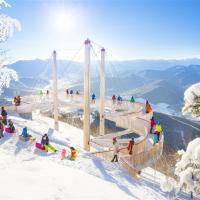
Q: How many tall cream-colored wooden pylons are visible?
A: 3